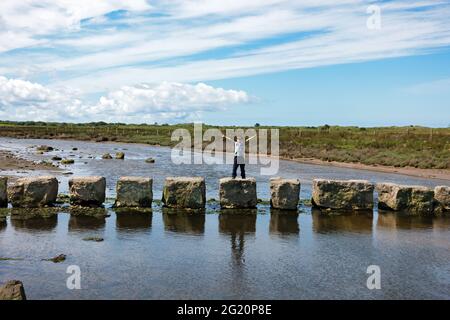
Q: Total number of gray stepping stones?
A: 10